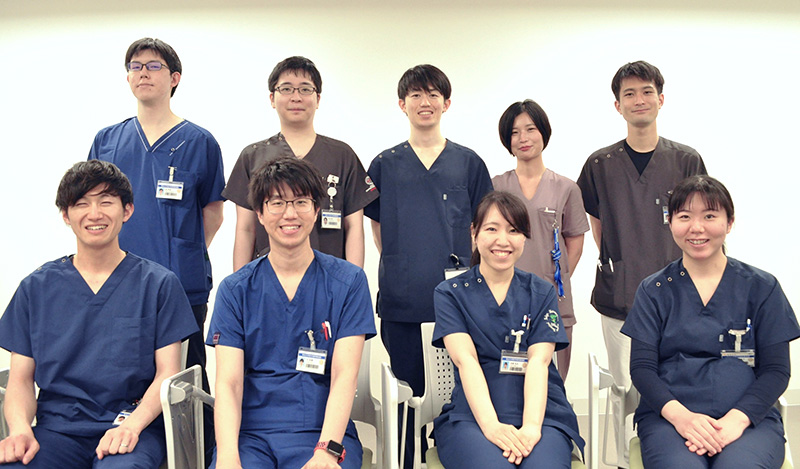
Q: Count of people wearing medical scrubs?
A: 9